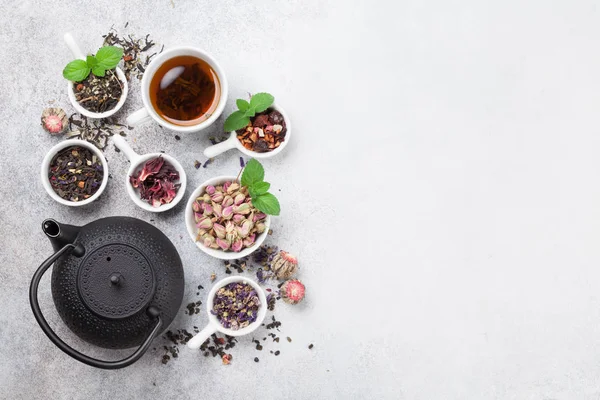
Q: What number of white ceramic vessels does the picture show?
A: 7